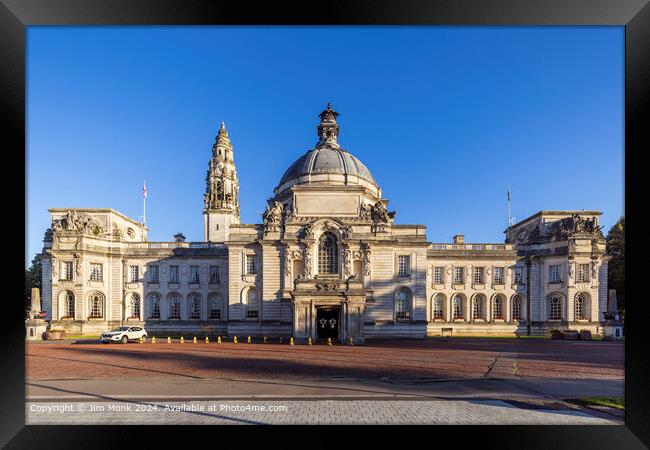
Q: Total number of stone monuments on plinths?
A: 2